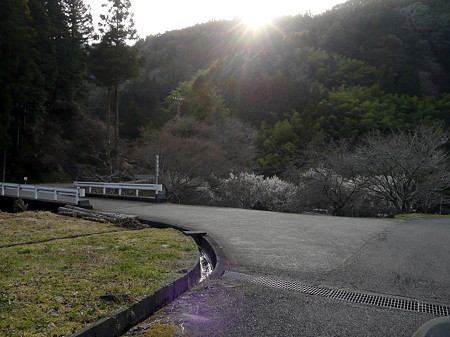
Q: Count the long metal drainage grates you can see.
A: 1